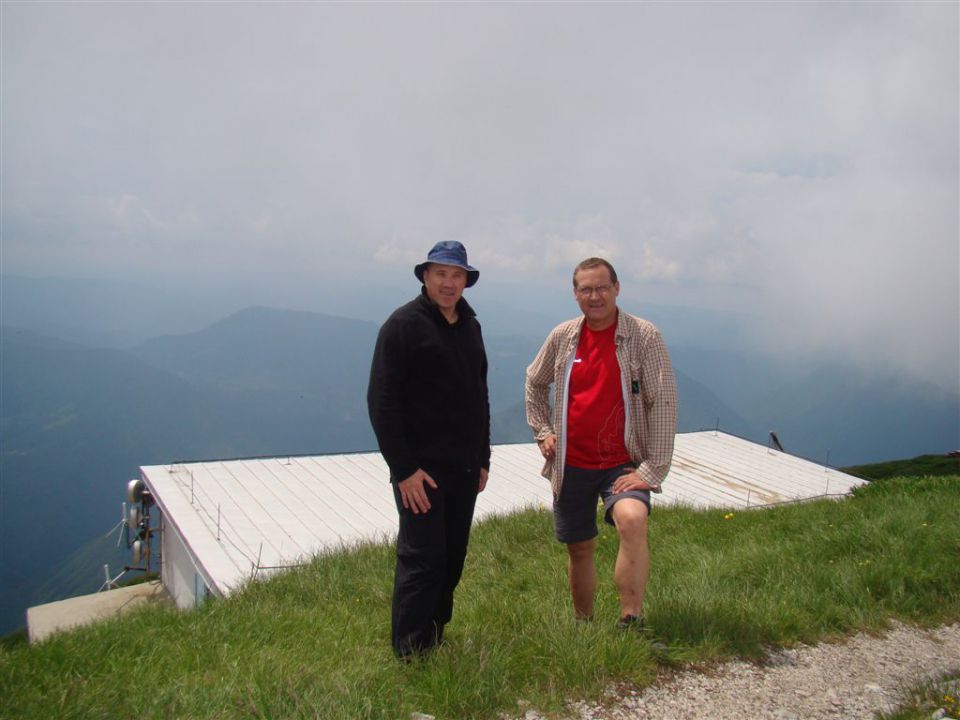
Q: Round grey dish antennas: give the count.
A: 3